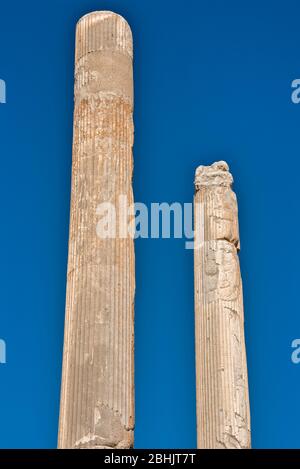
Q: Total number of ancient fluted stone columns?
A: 2